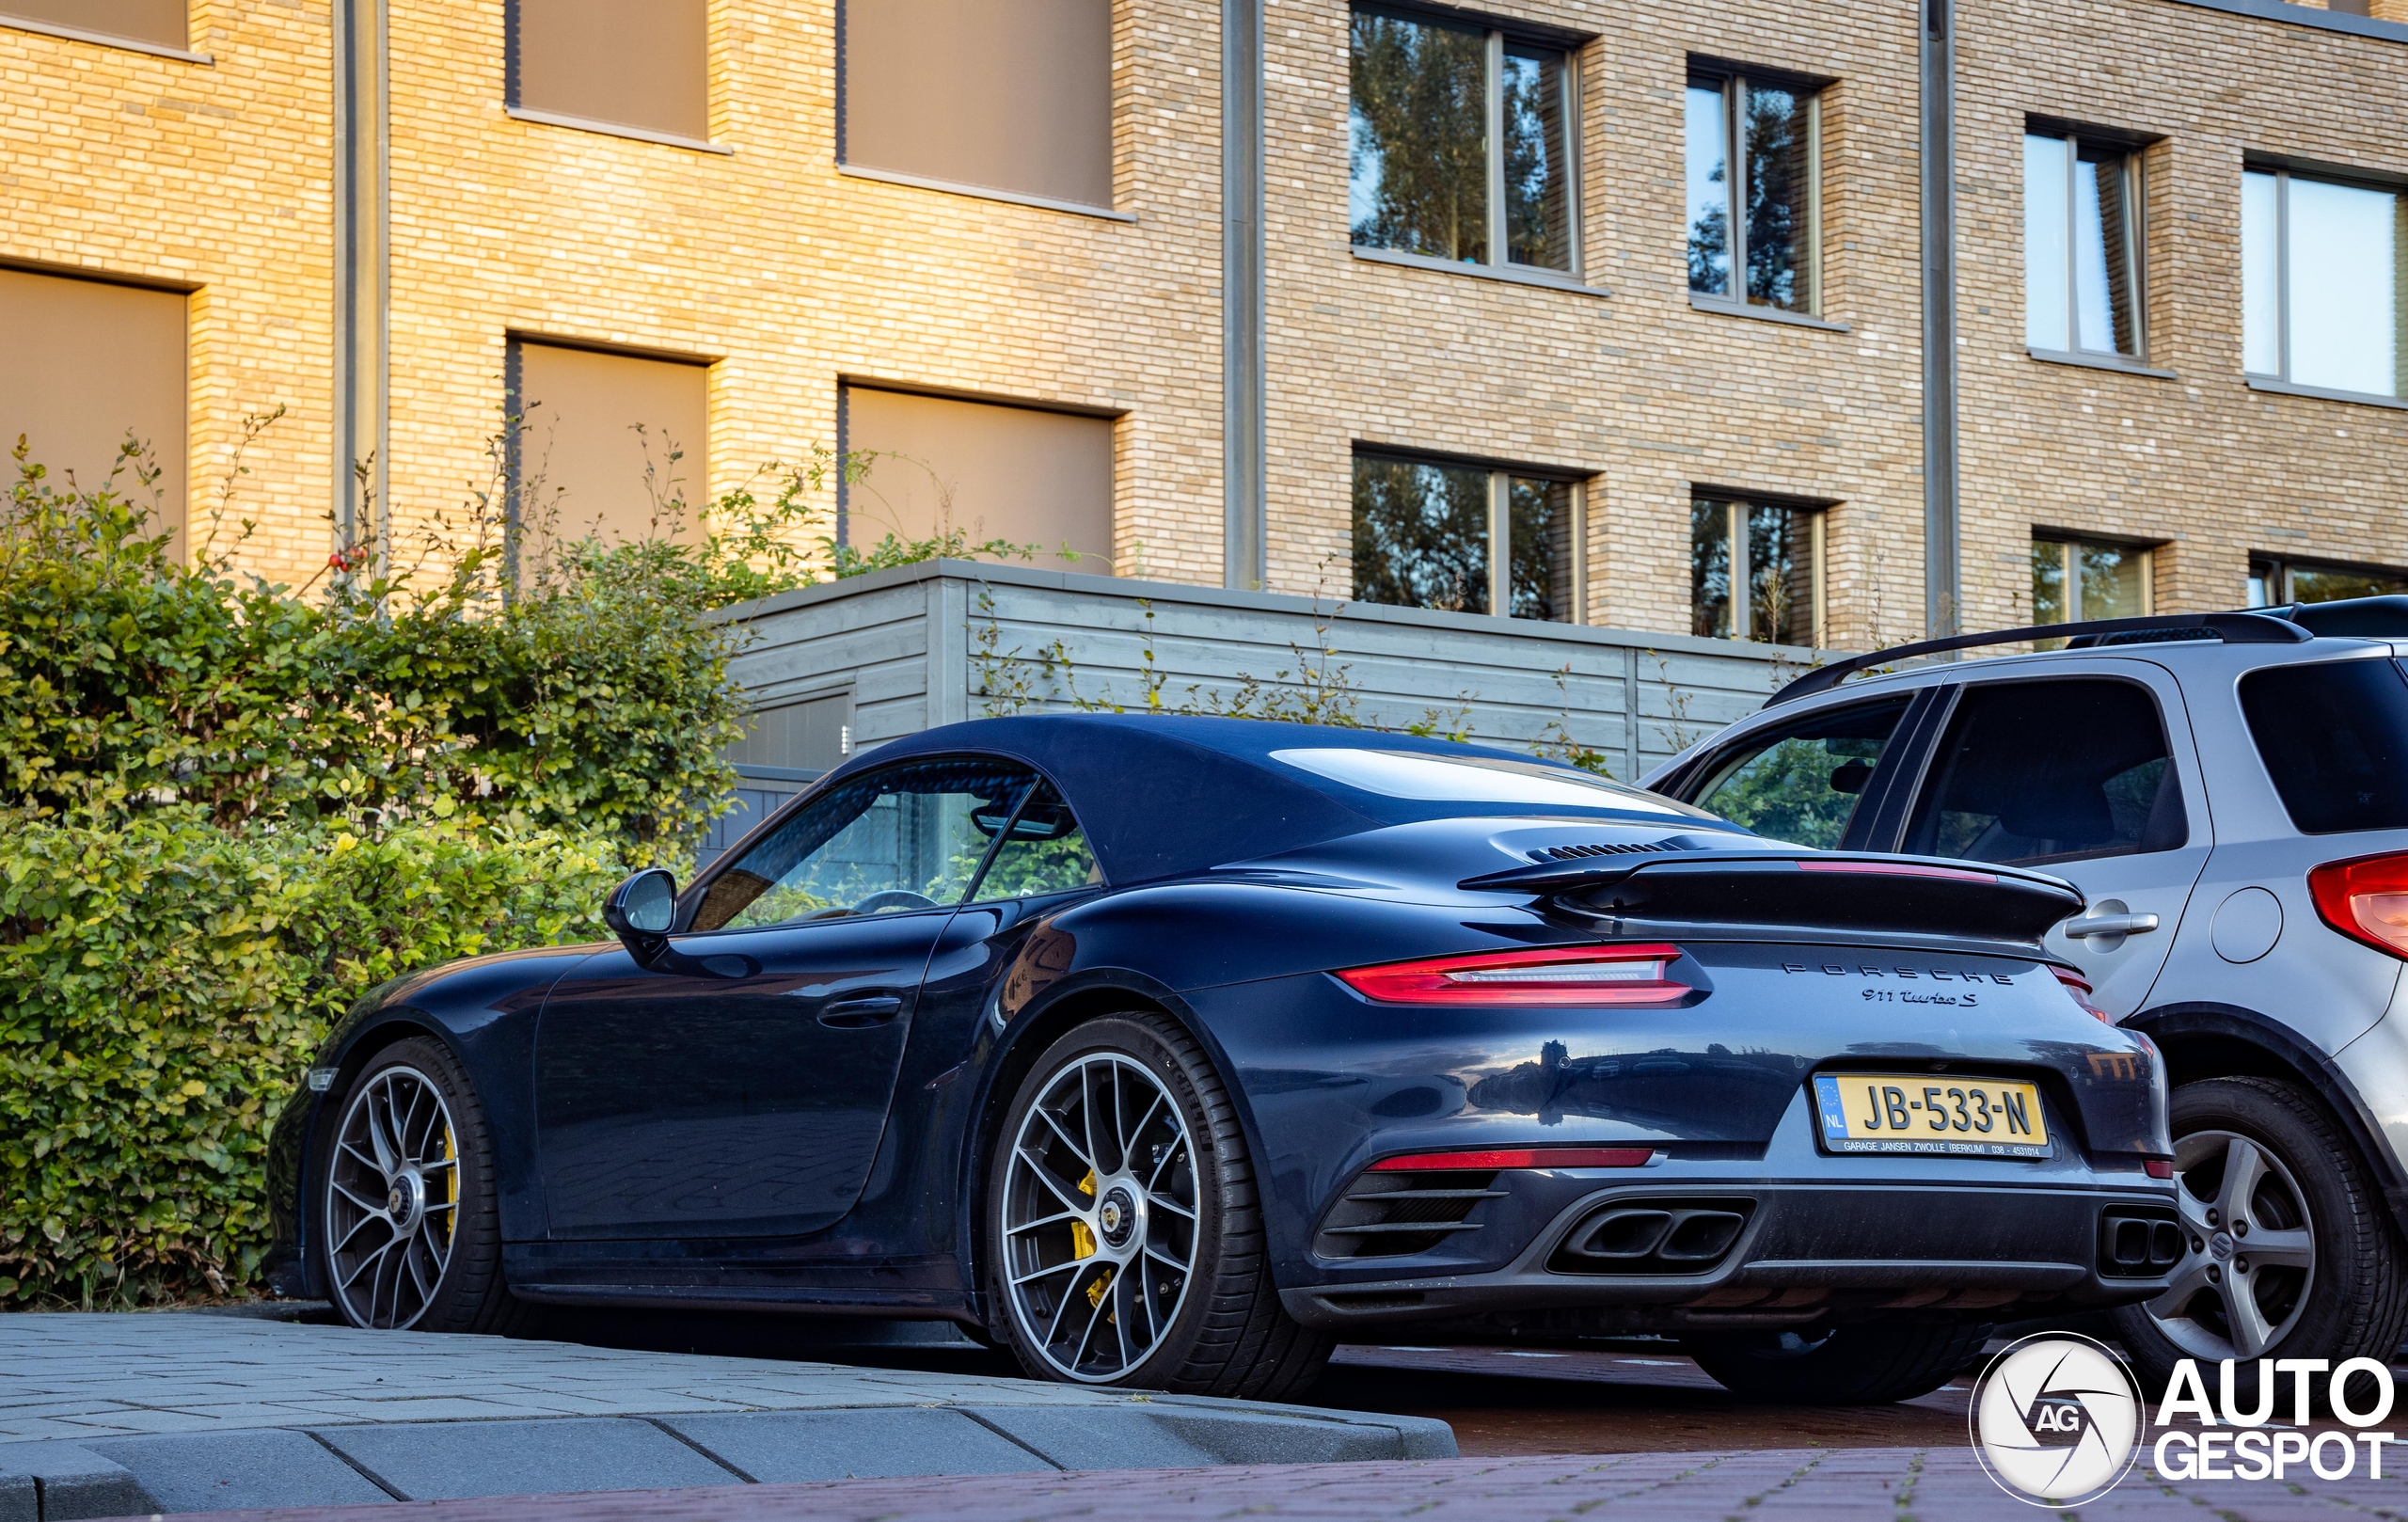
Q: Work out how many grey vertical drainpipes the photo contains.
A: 3